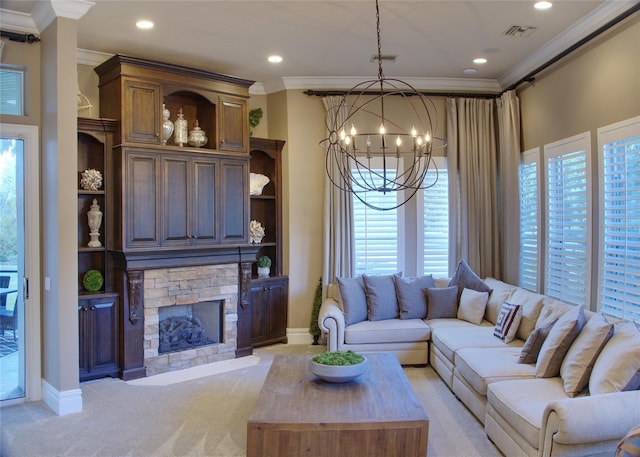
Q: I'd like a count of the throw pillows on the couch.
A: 11